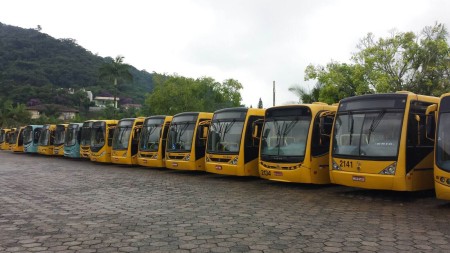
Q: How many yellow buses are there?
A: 13